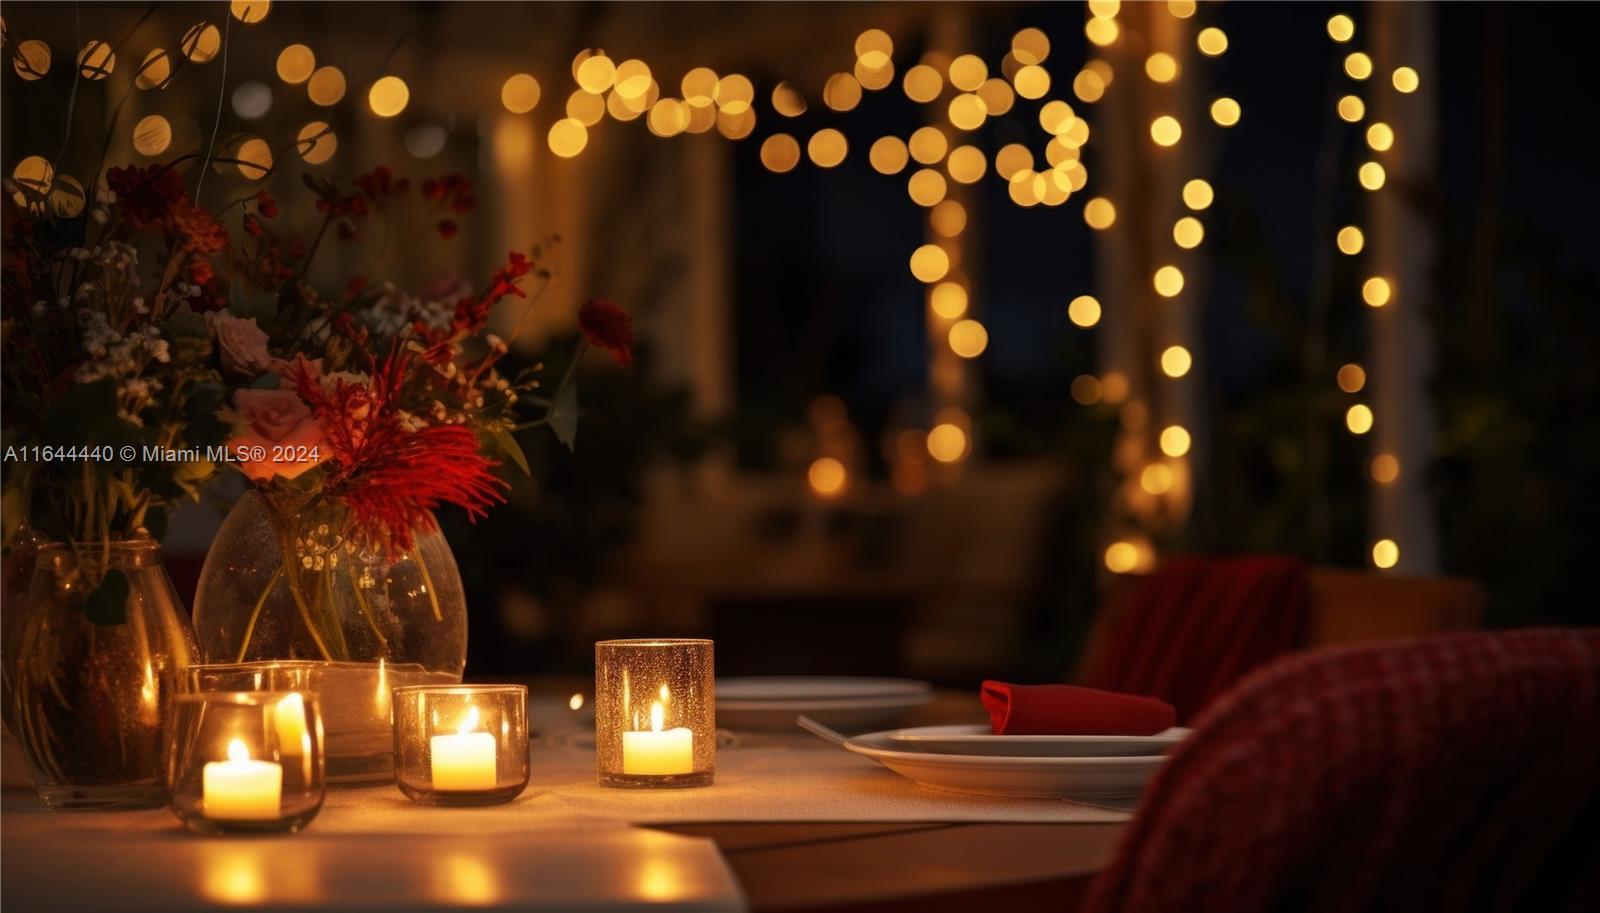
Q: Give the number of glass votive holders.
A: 3